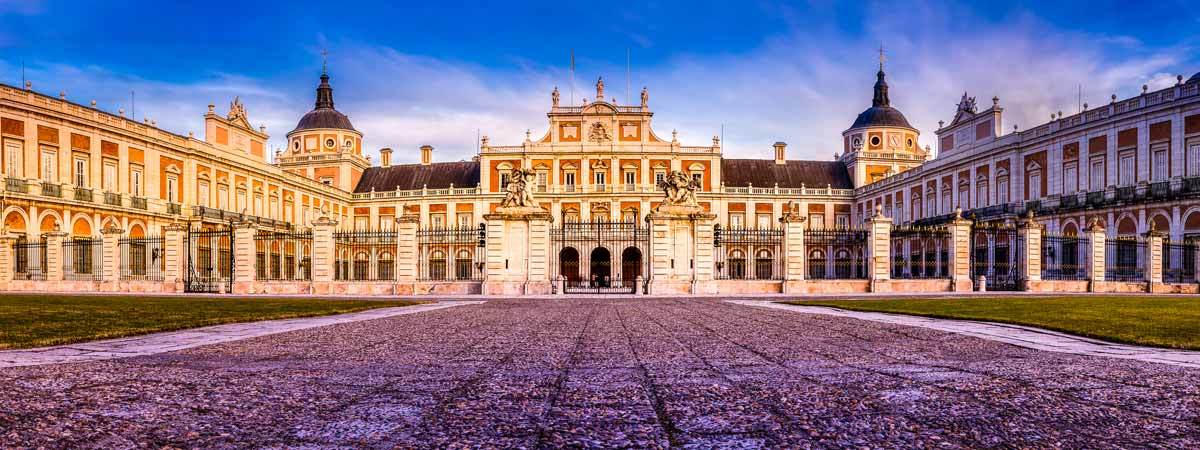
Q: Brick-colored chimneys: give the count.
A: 3